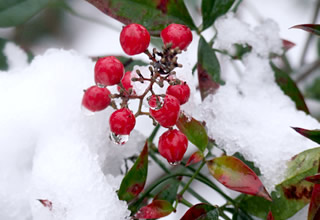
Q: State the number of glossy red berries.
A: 9